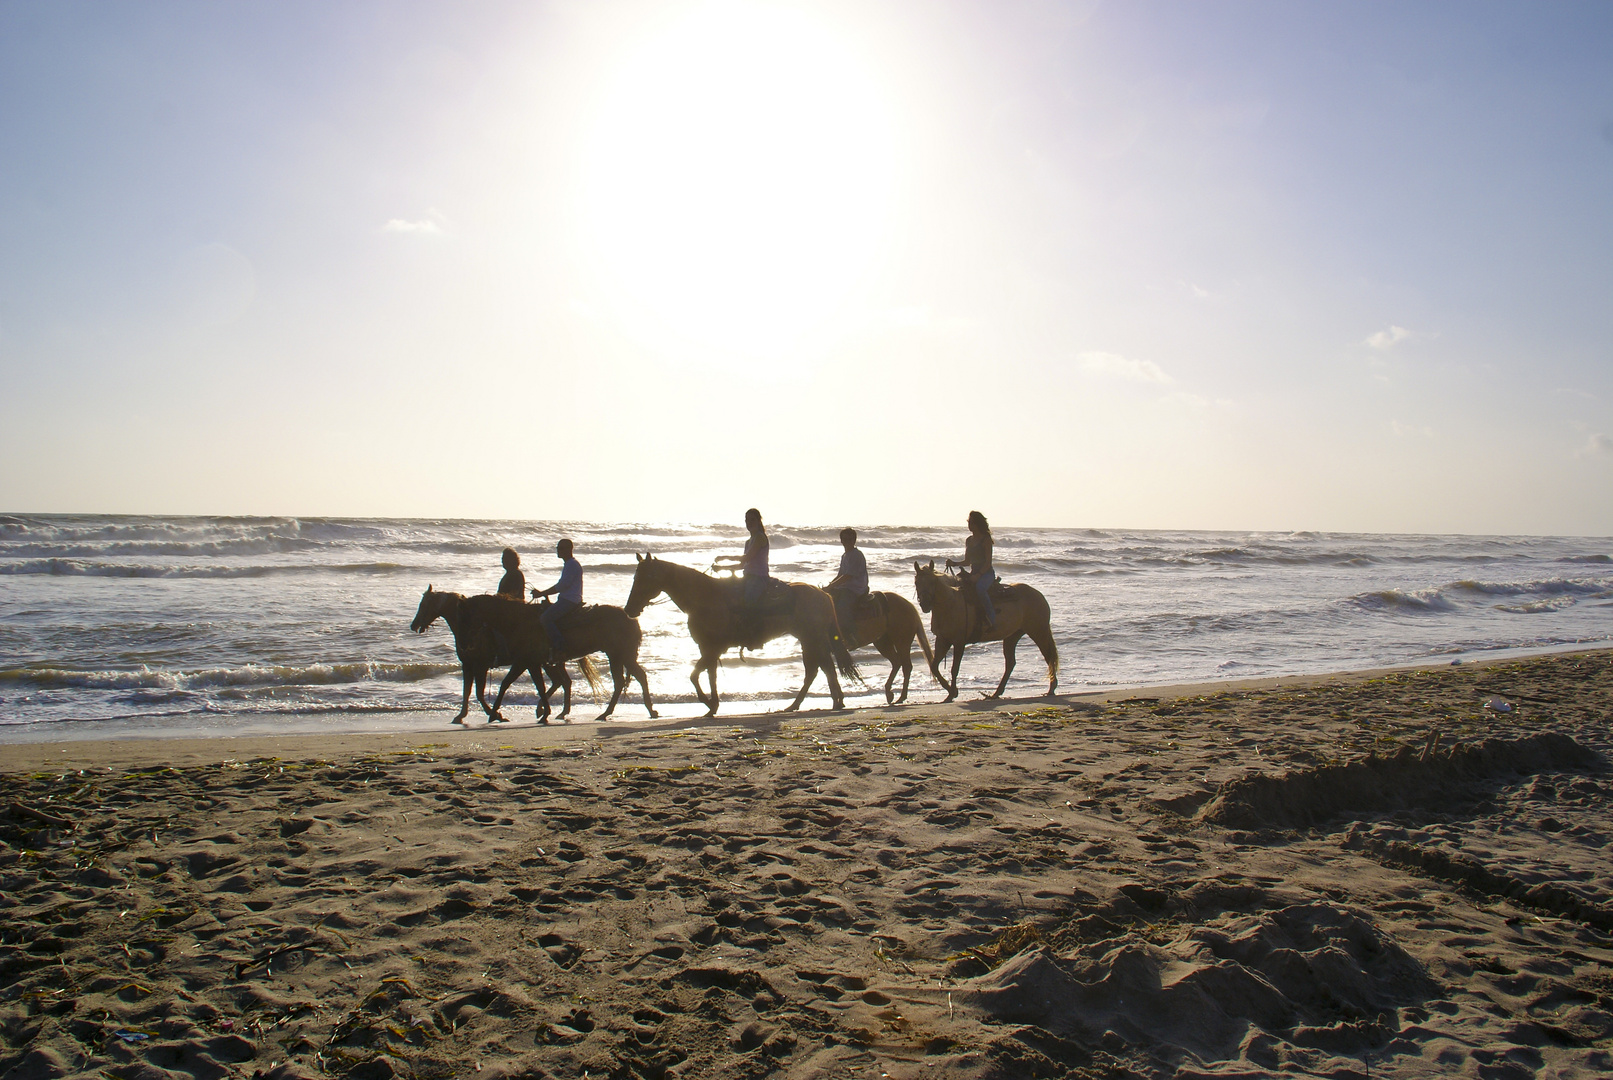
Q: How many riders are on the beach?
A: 5